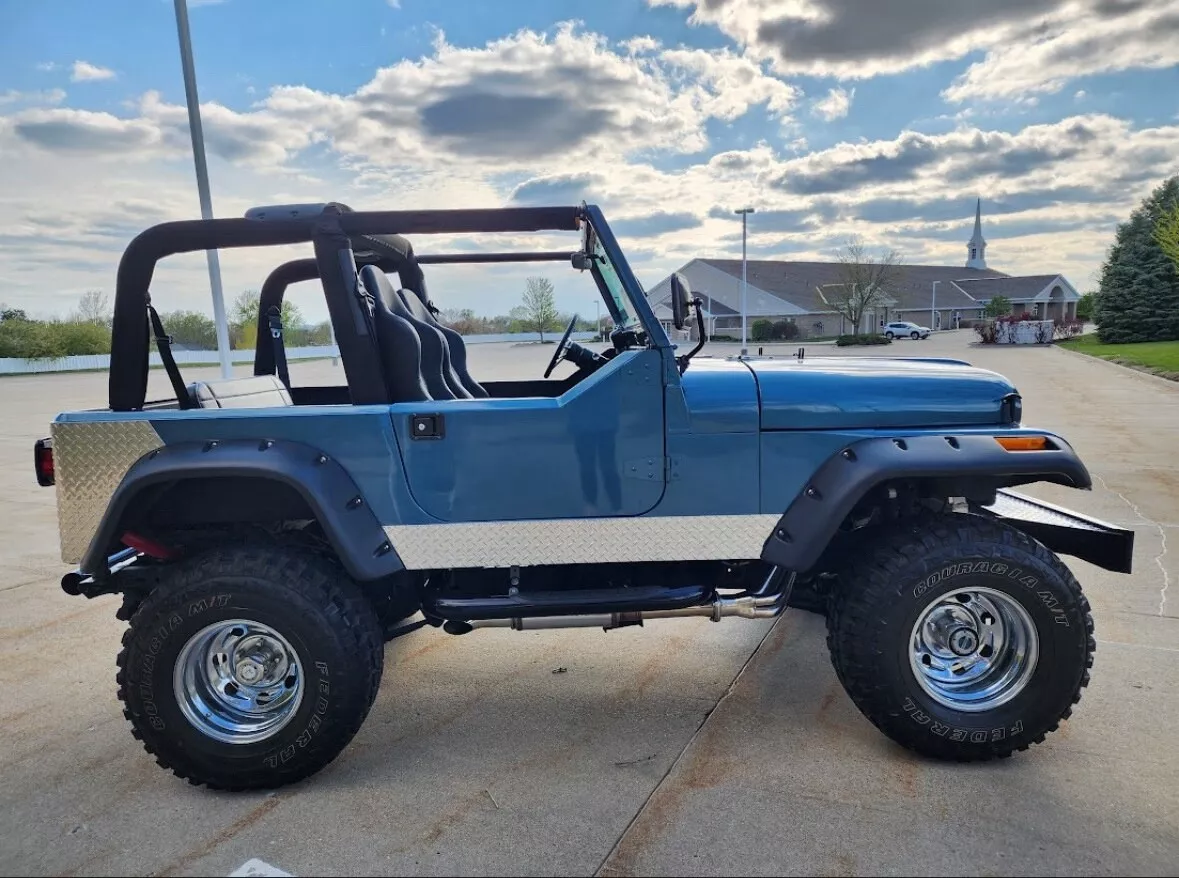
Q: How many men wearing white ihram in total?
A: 0